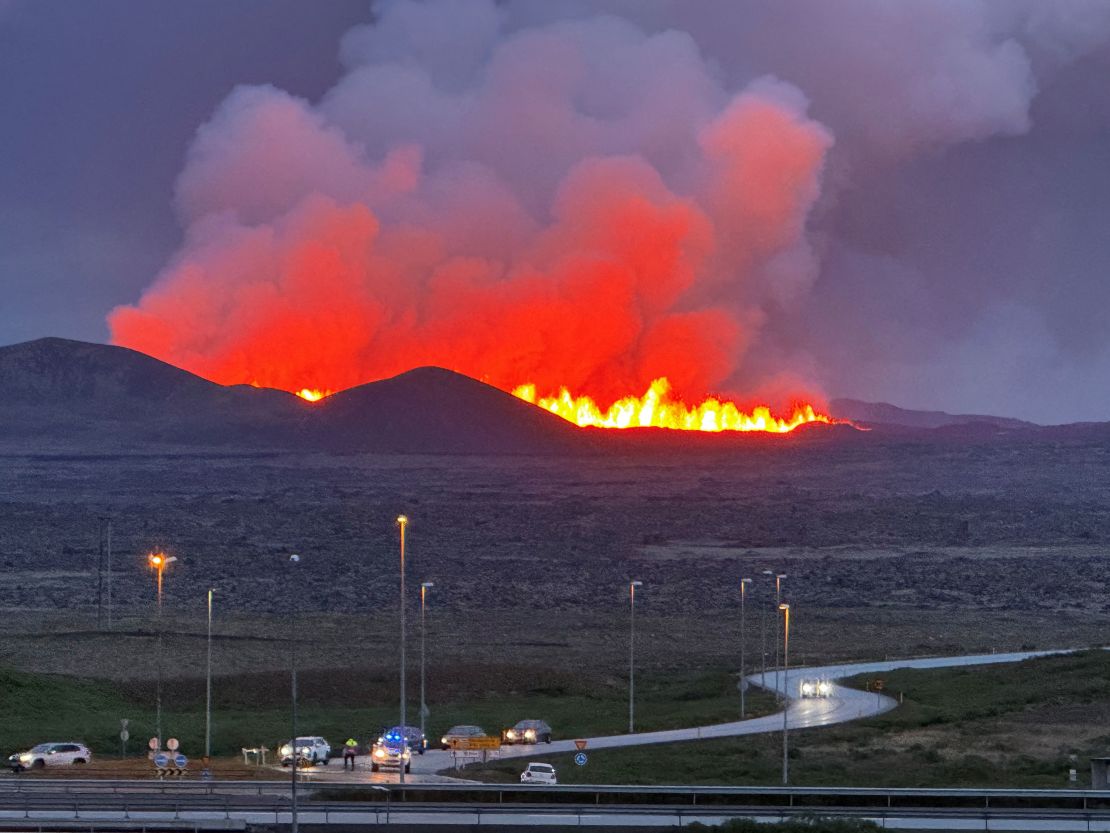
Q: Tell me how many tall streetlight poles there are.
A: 10